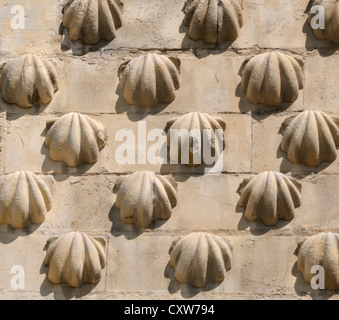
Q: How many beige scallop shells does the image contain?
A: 15